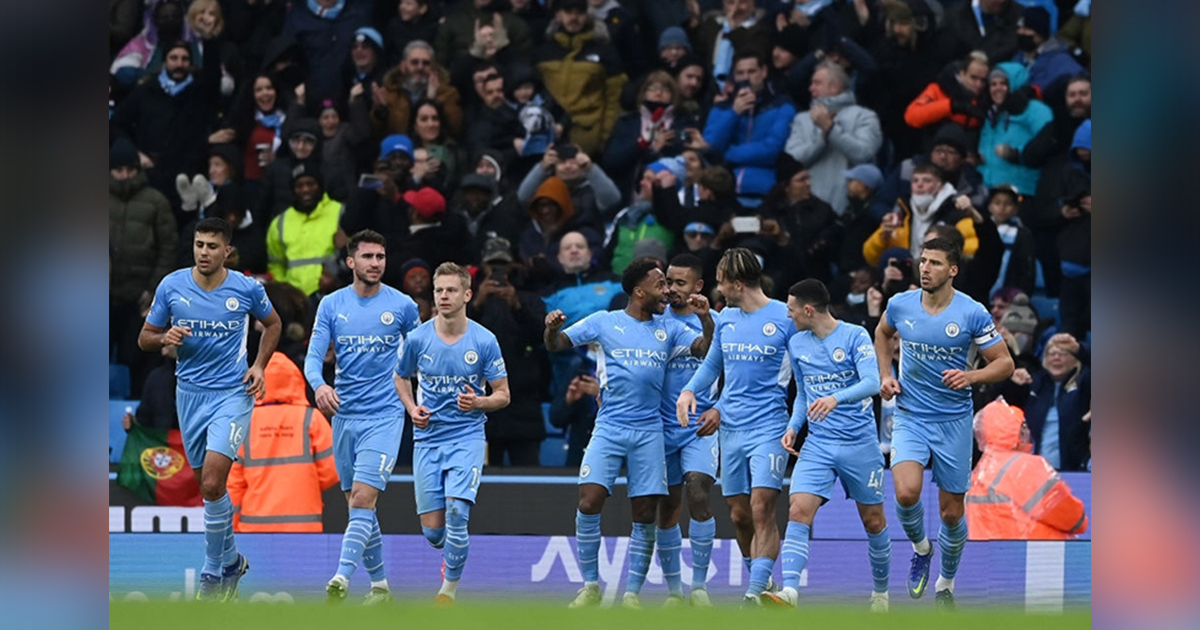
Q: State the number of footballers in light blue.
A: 8